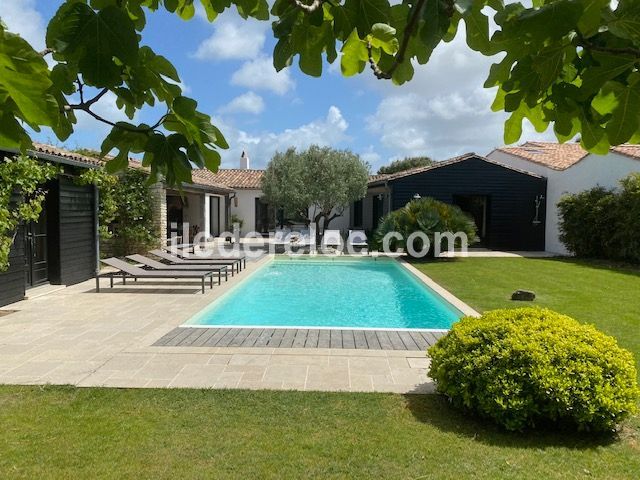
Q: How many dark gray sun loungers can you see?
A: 4